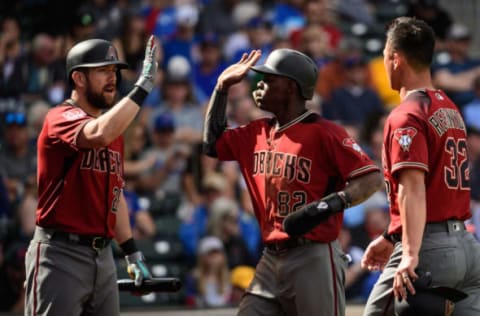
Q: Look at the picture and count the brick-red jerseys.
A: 3